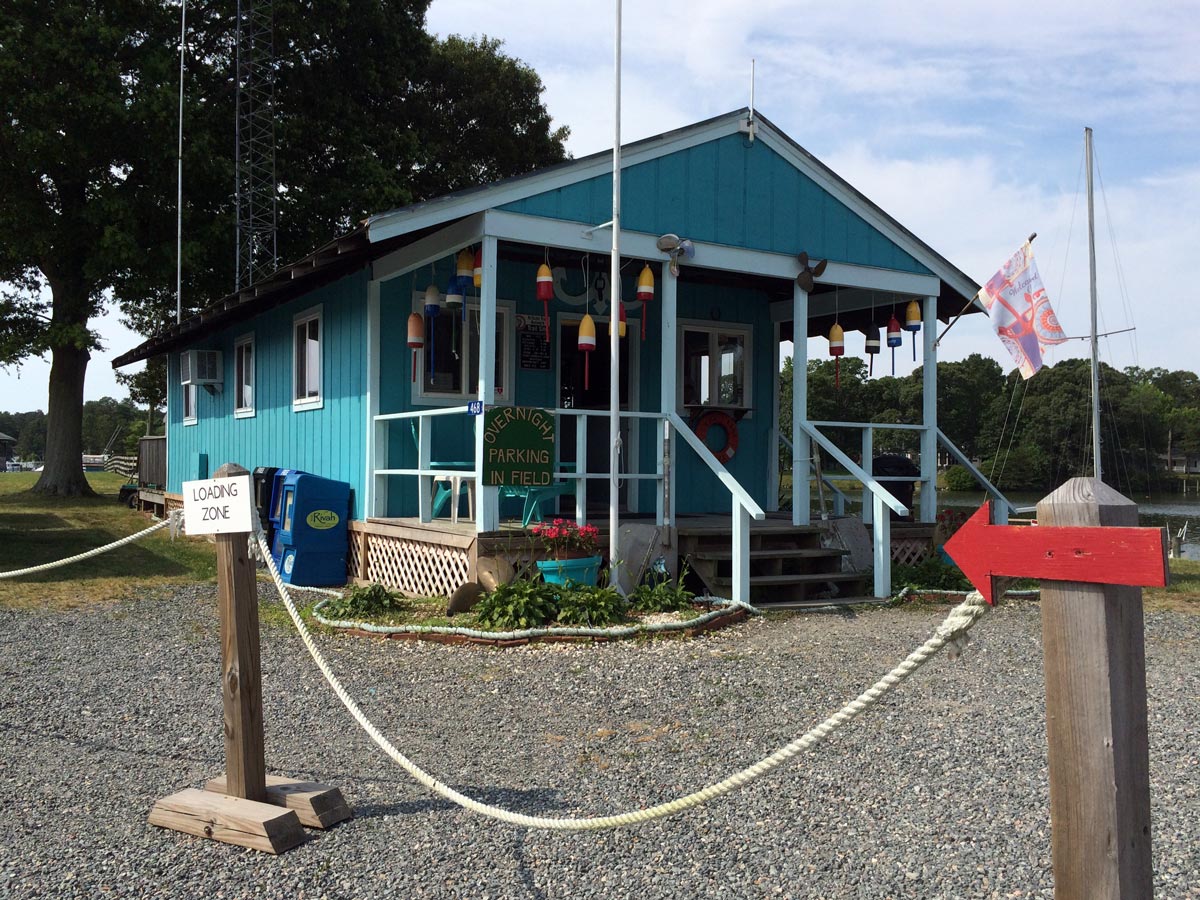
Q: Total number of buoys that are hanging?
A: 13